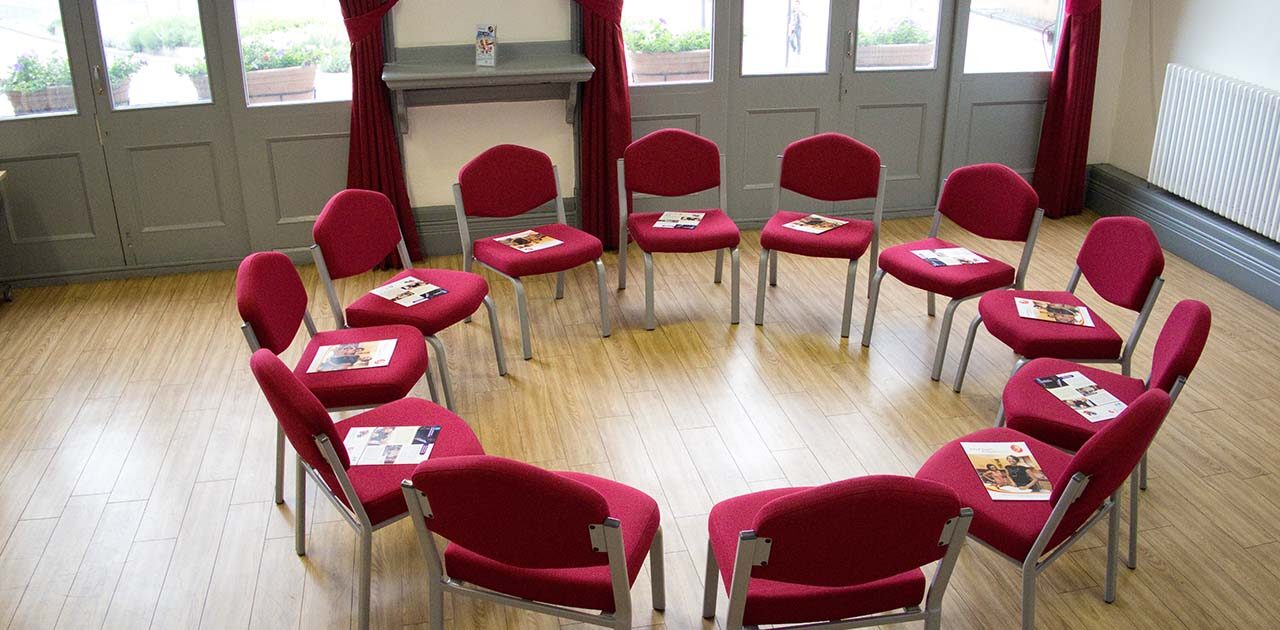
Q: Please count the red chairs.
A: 12